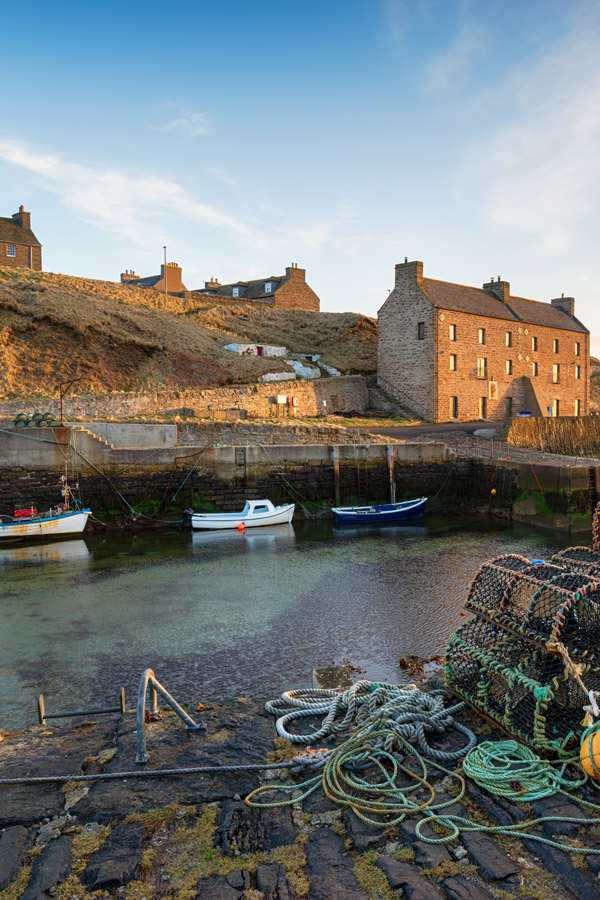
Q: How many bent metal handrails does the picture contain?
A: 1